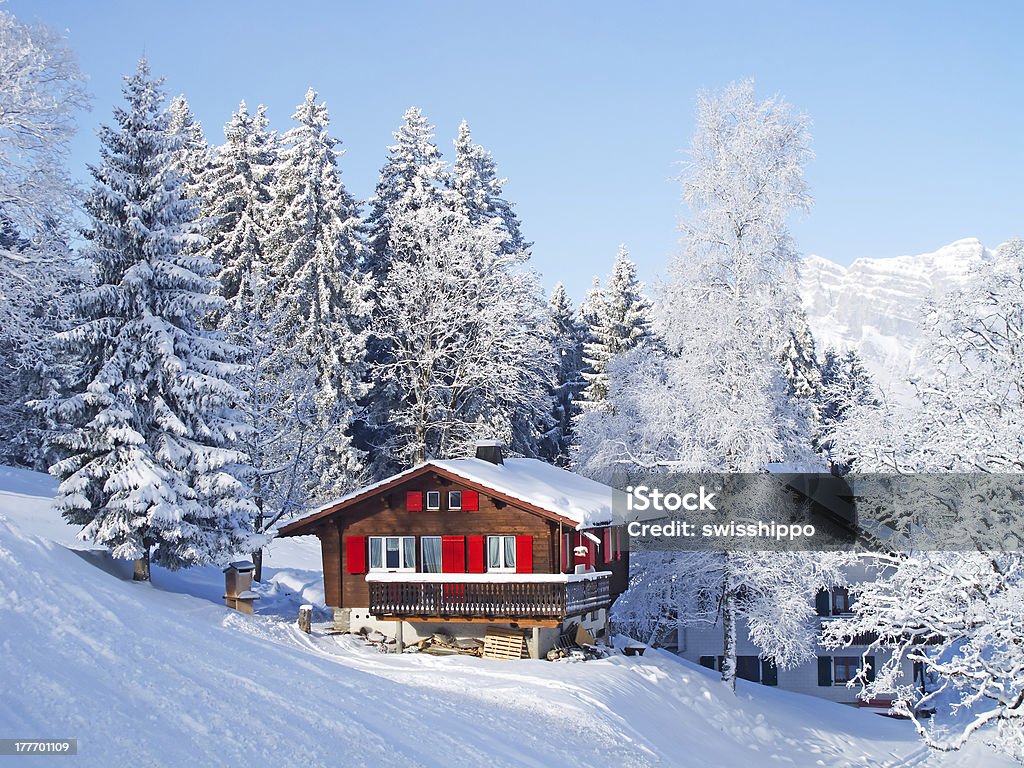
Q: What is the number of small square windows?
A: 2